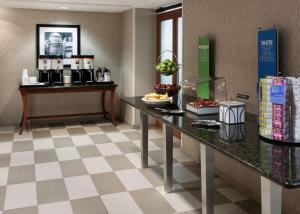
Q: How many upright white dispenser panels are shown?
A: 4